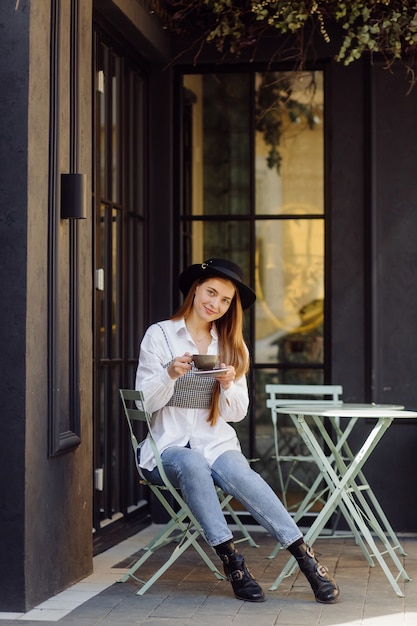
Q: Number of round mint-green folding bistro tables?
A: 2